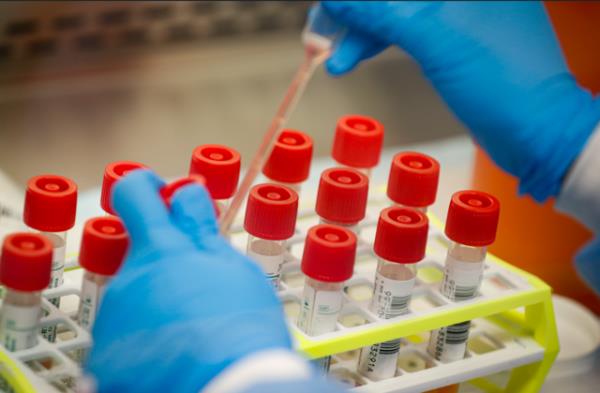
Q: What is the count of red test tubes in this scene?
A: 14